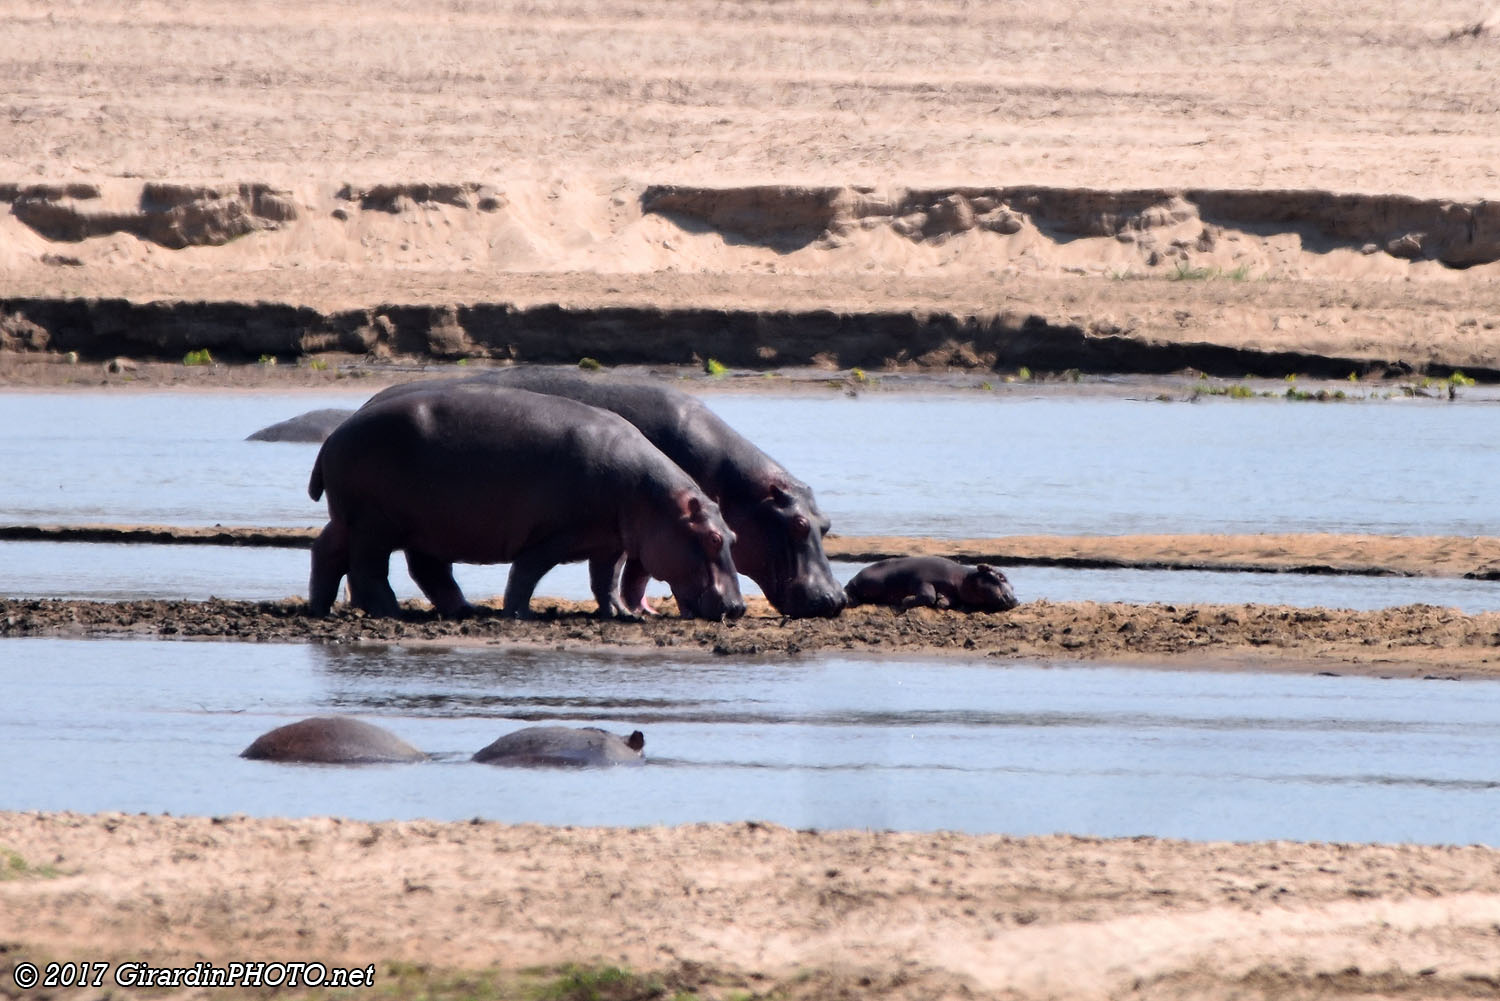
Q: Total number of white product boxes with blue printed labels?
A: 0